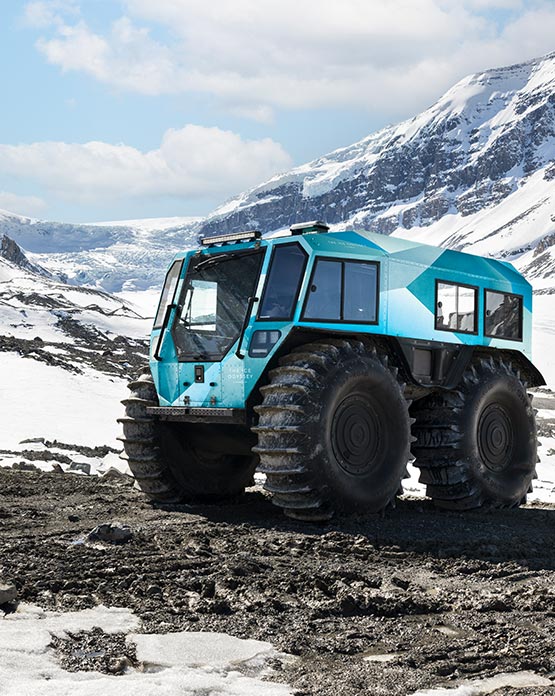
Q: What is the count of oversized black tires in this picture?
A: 3